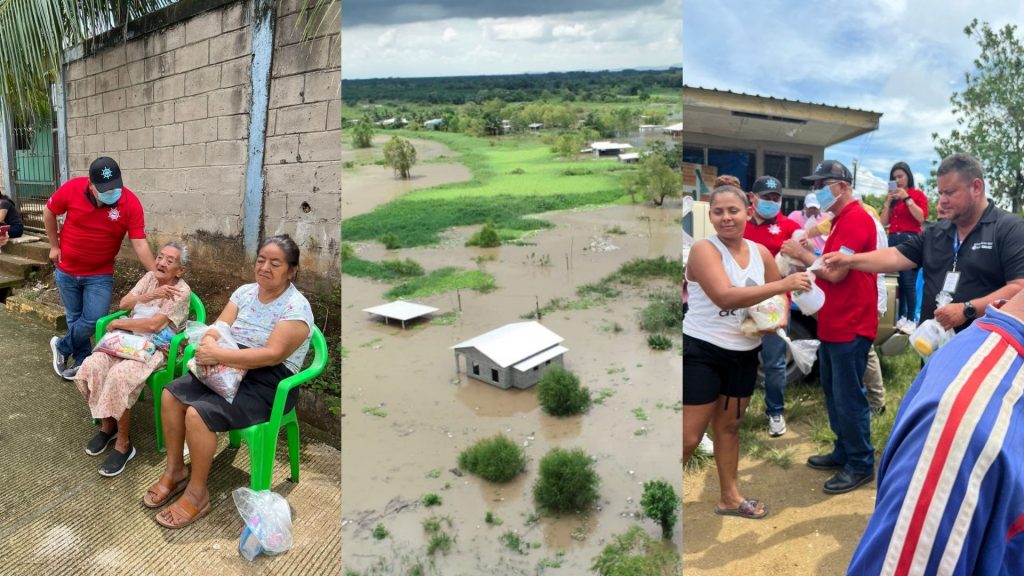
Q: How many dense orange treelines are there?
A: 0